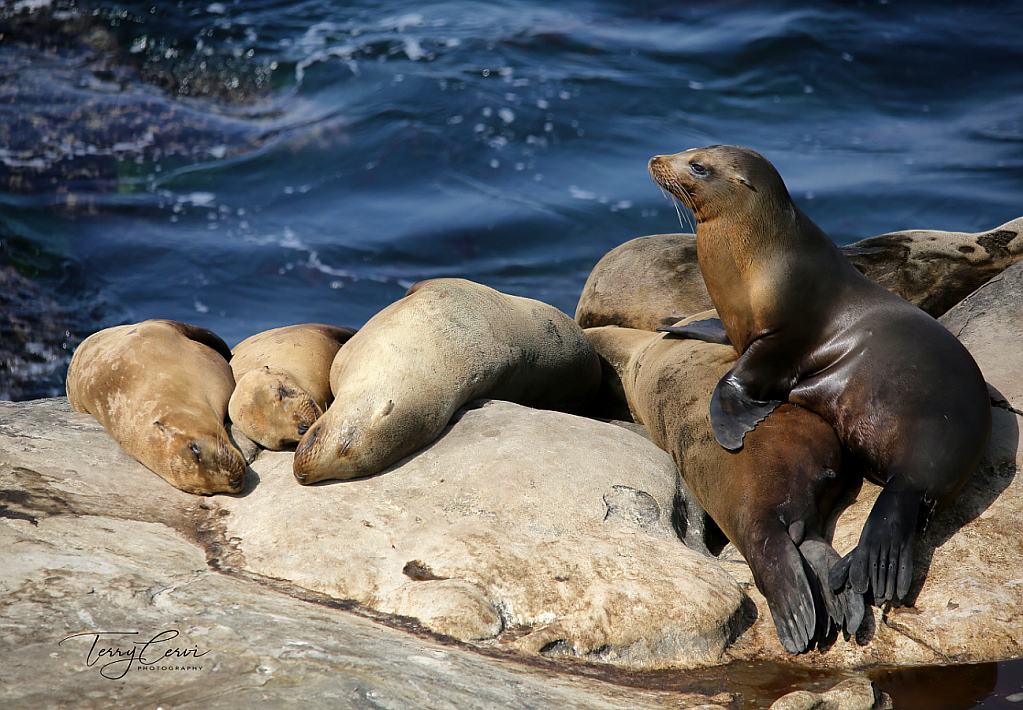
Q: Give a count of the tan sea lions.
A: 3